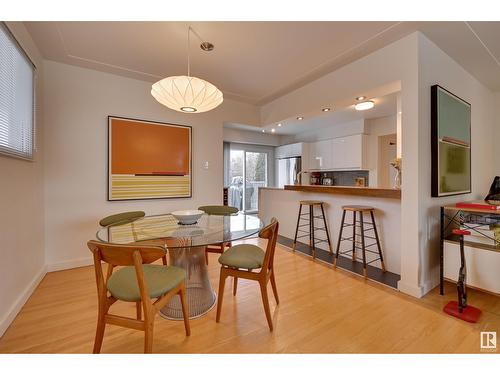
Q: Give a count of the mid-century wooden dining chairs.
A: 4